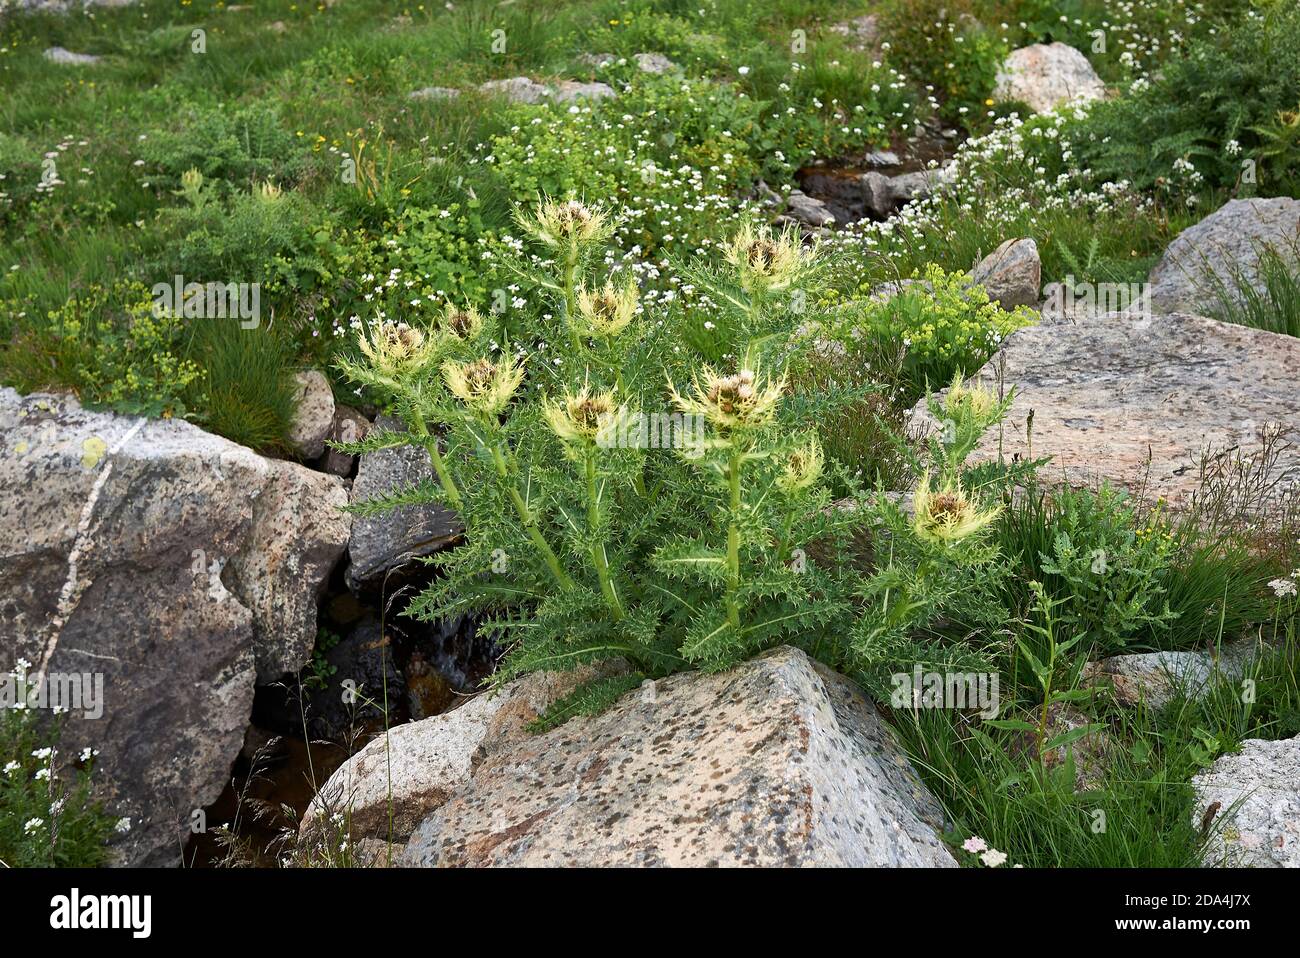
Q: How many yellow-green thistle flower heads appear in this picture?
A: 11